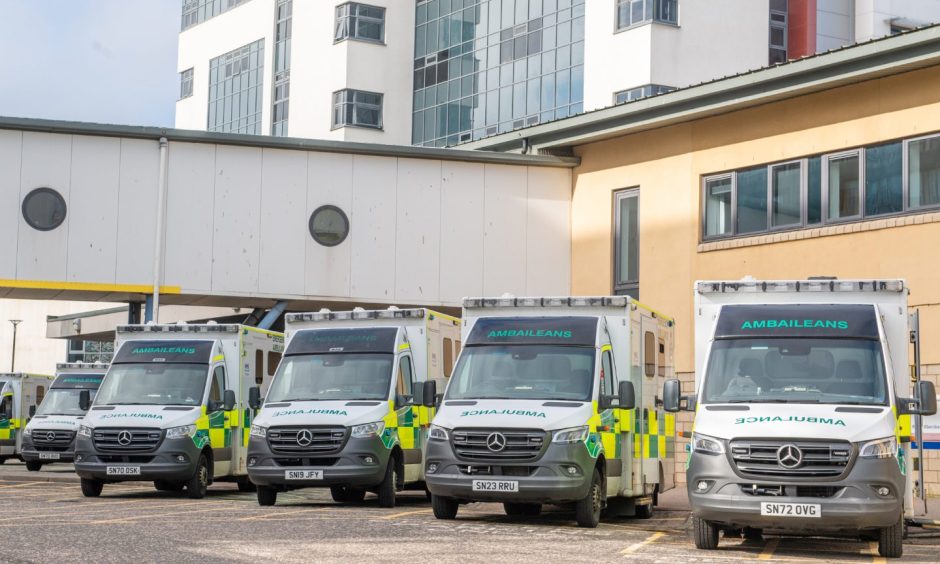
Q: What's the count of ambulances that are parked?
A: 6